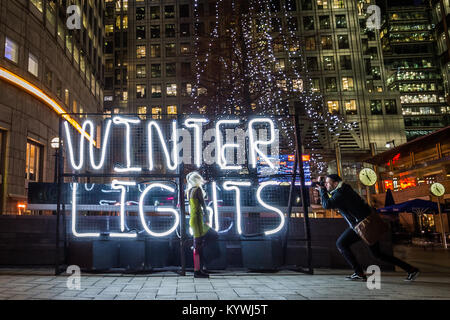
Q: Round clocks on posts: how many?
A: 2